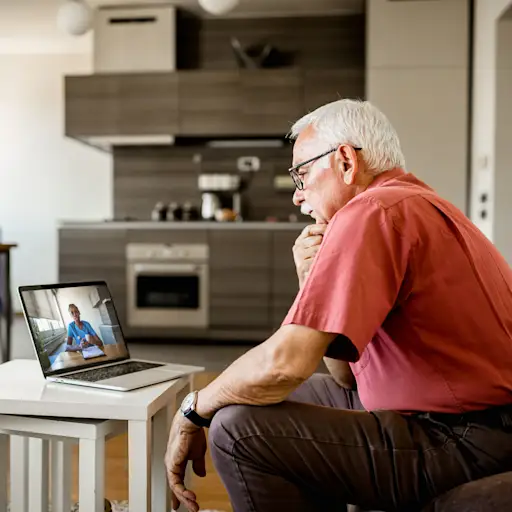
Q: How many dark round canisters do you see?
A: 3